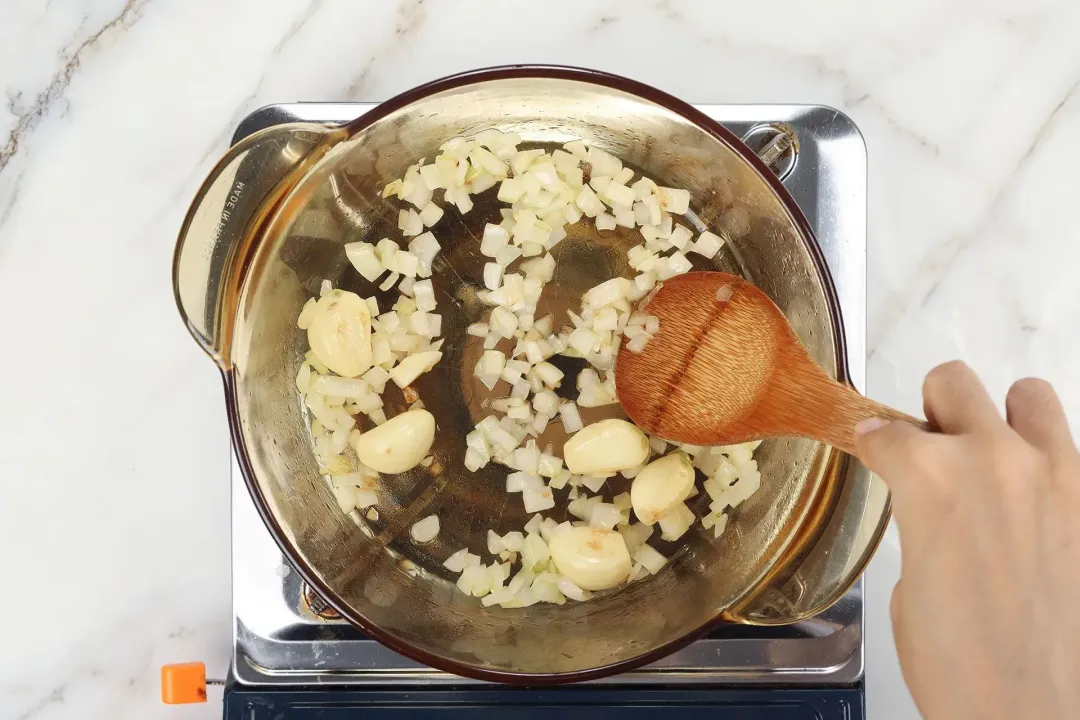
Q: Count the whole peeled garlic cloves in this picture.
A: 5